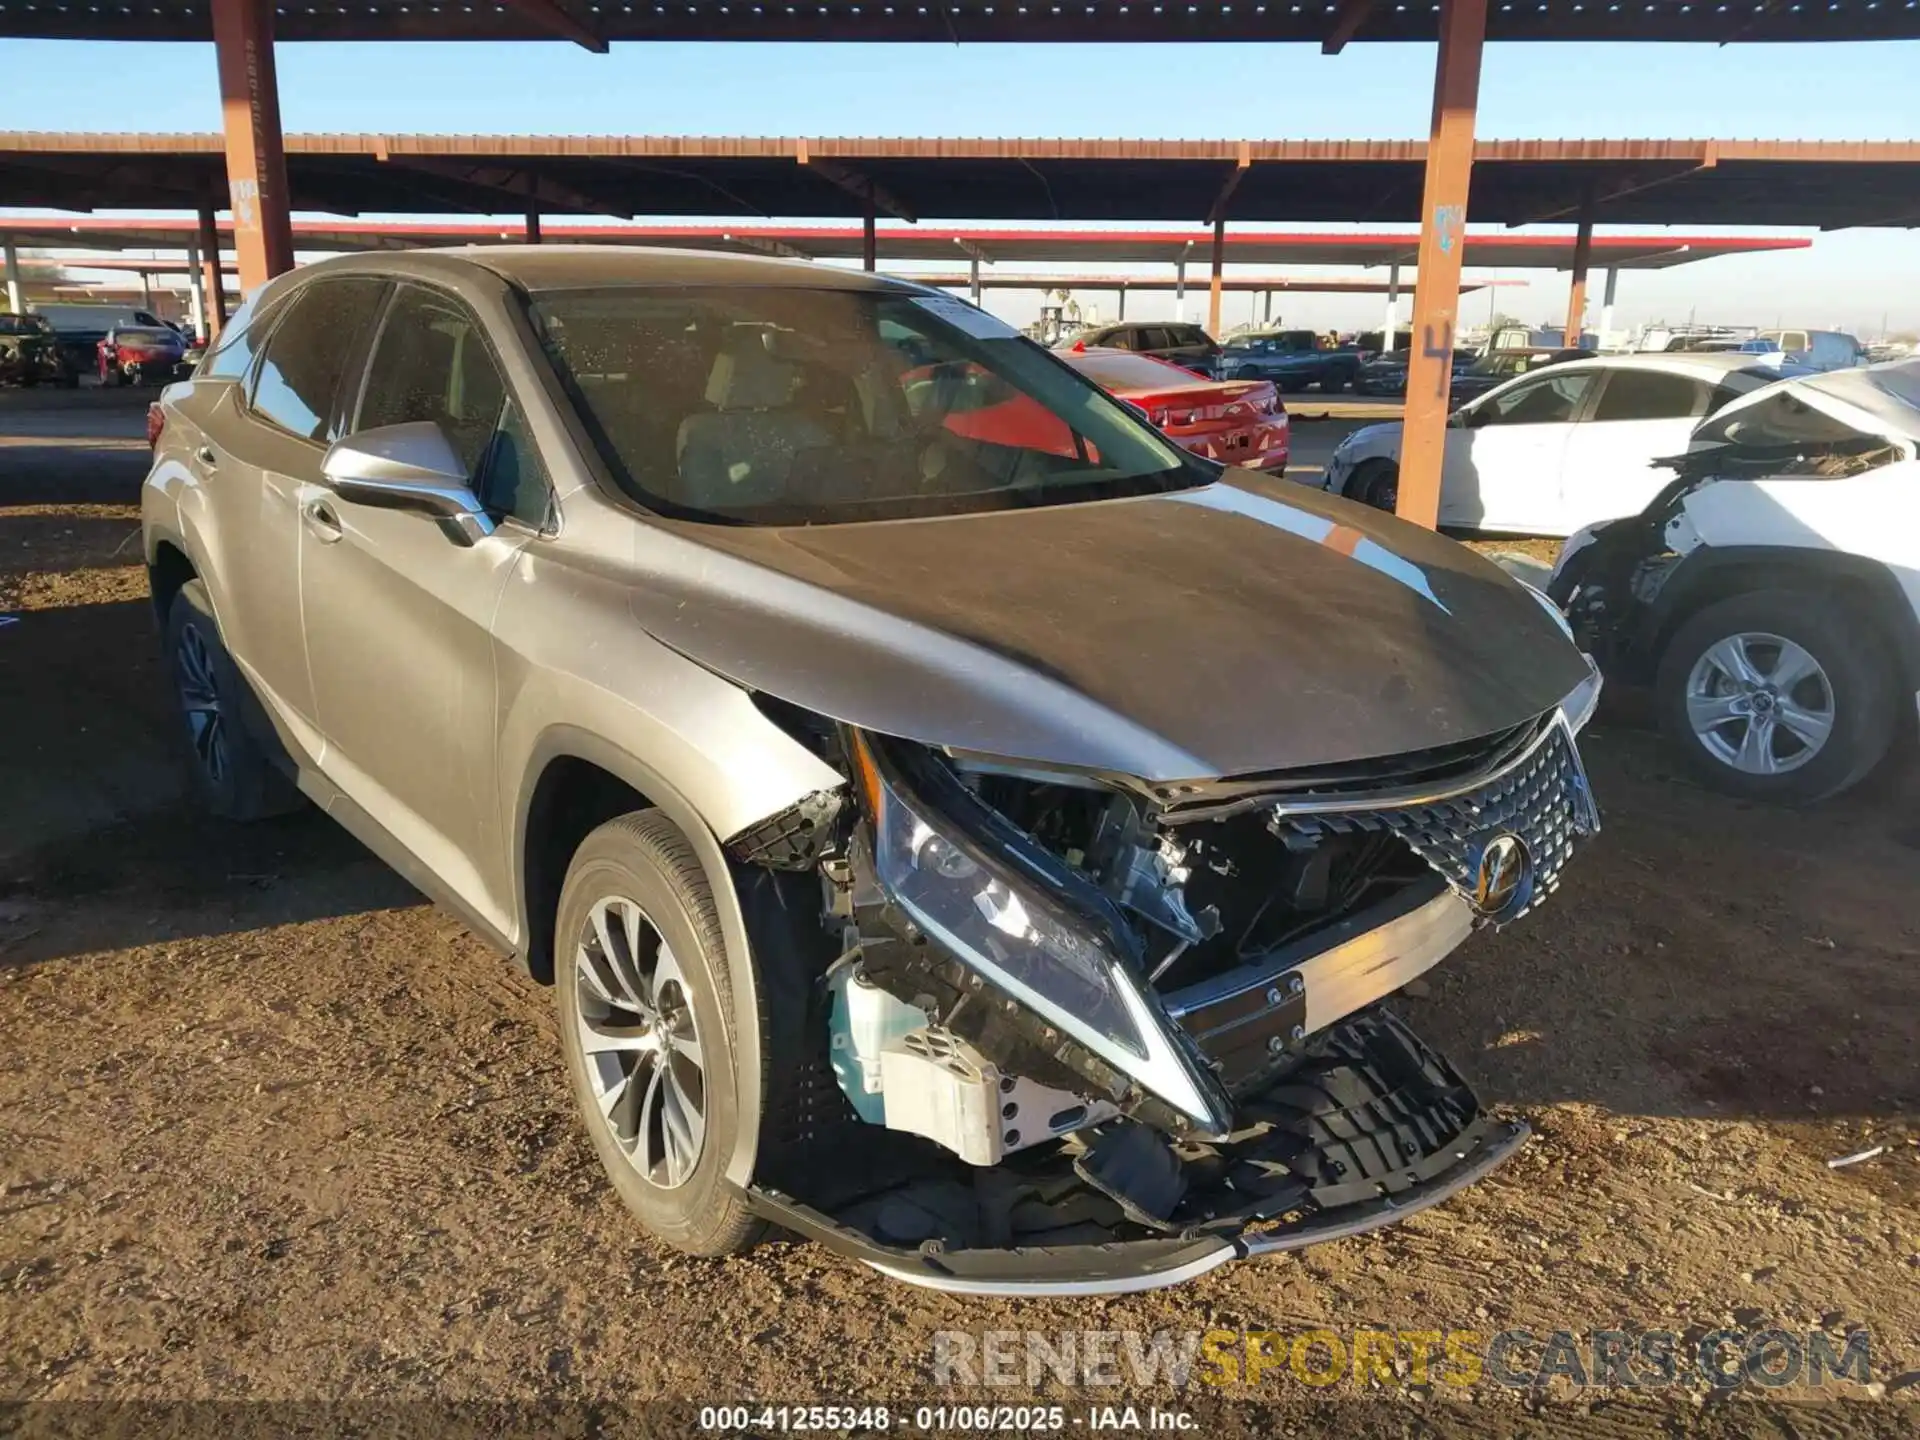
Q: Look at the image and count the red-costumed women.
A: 0